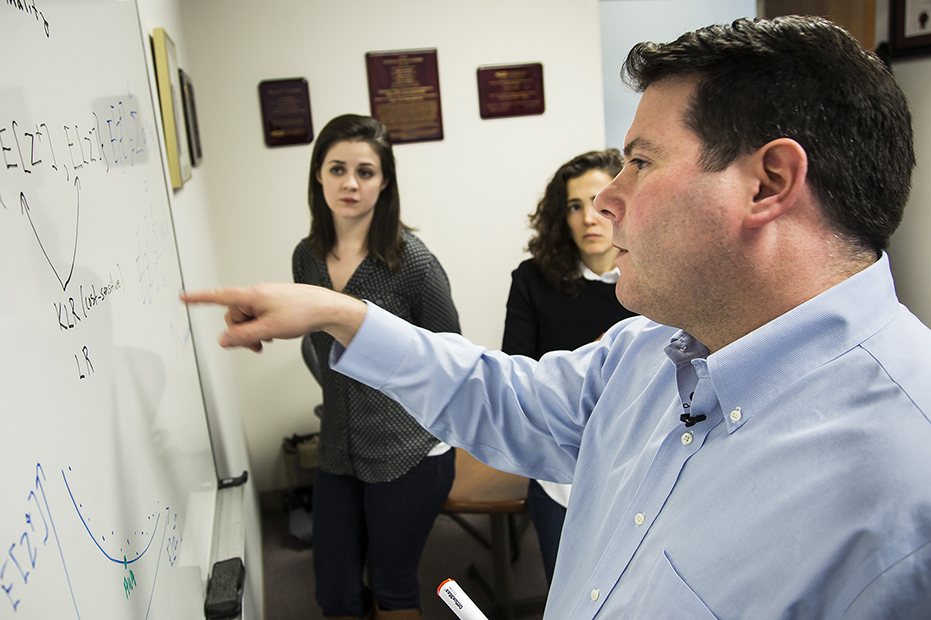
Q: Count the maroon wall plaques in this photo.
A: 3